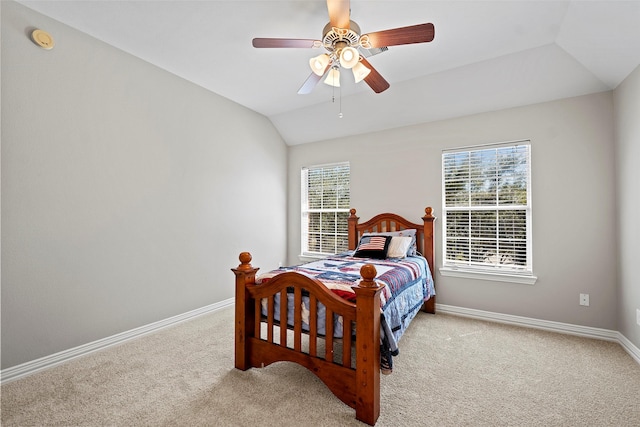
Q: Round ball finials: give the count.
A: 4